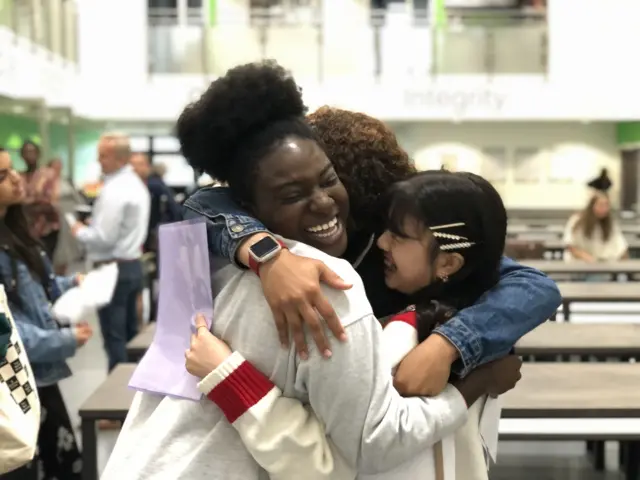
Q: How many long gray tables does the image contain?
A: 4